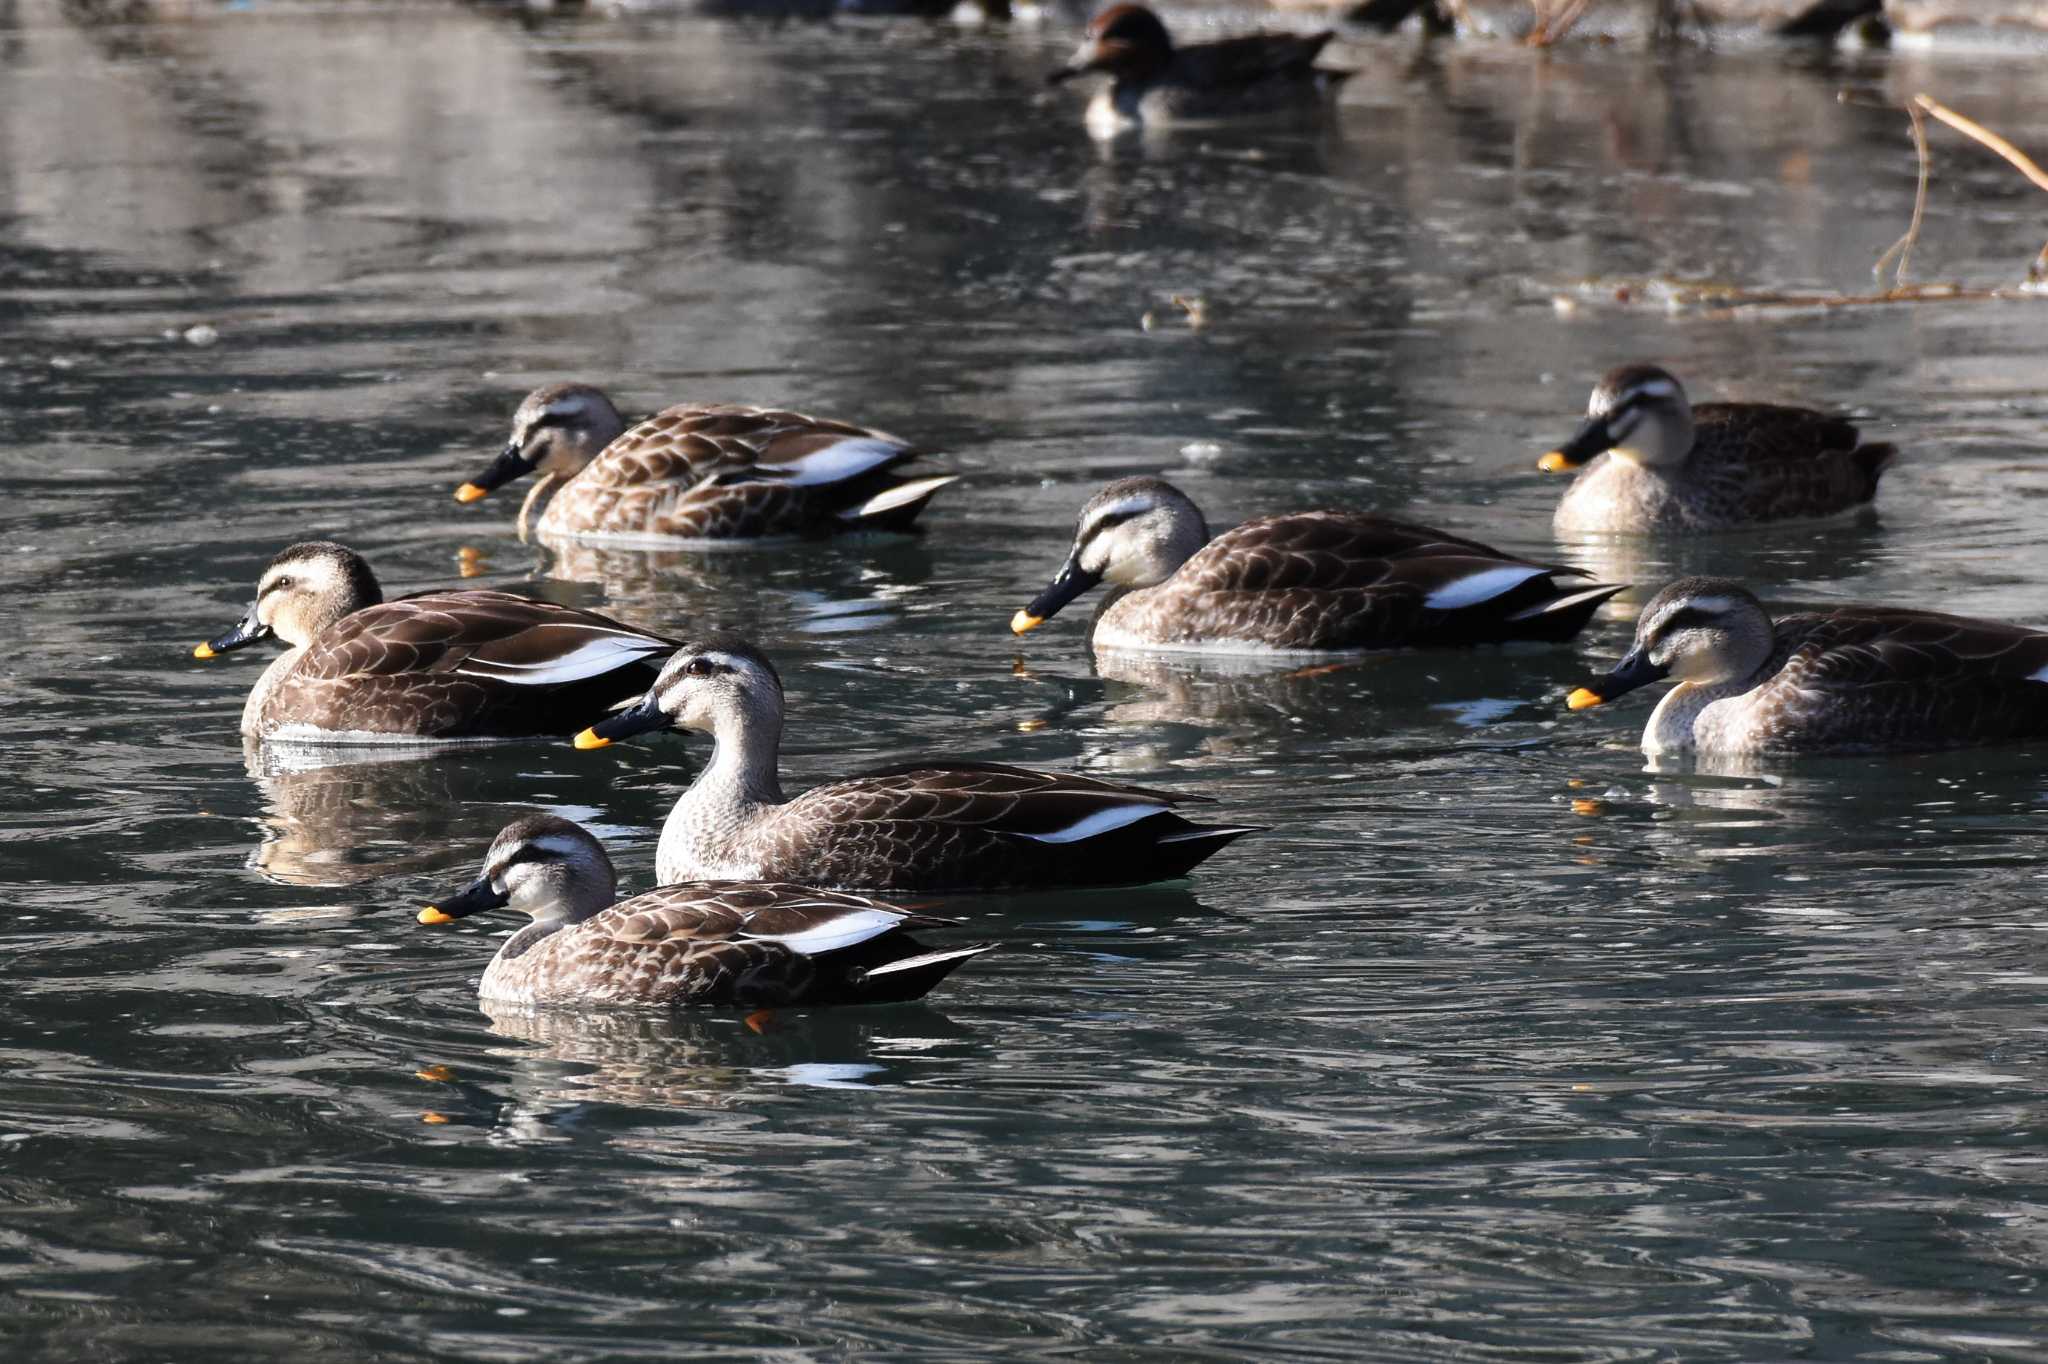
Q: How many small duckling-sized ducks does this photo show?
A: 0